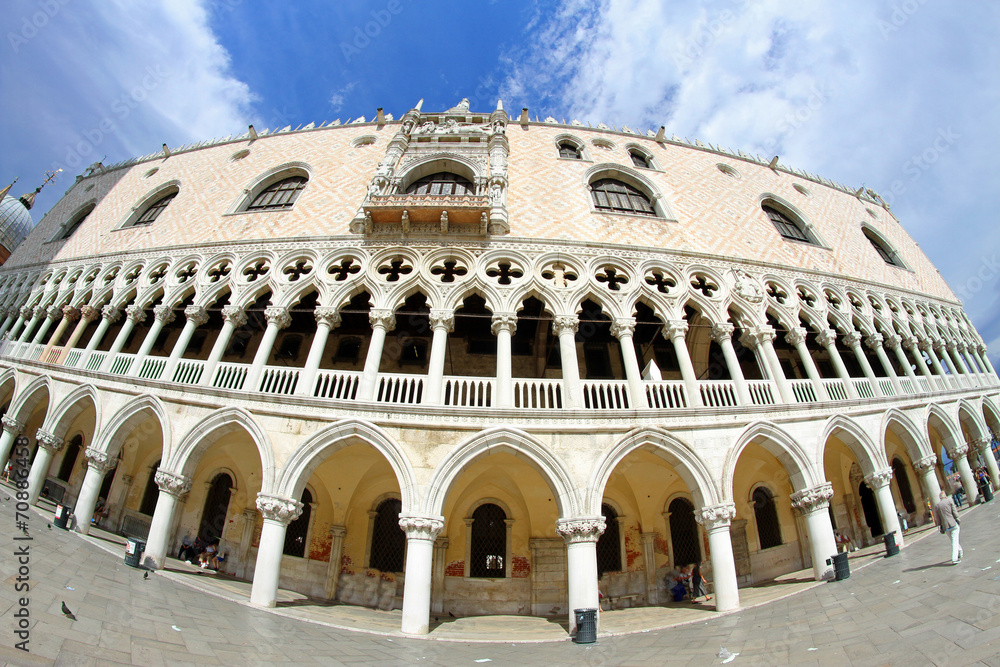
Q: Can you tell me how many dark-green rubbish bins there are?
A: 6